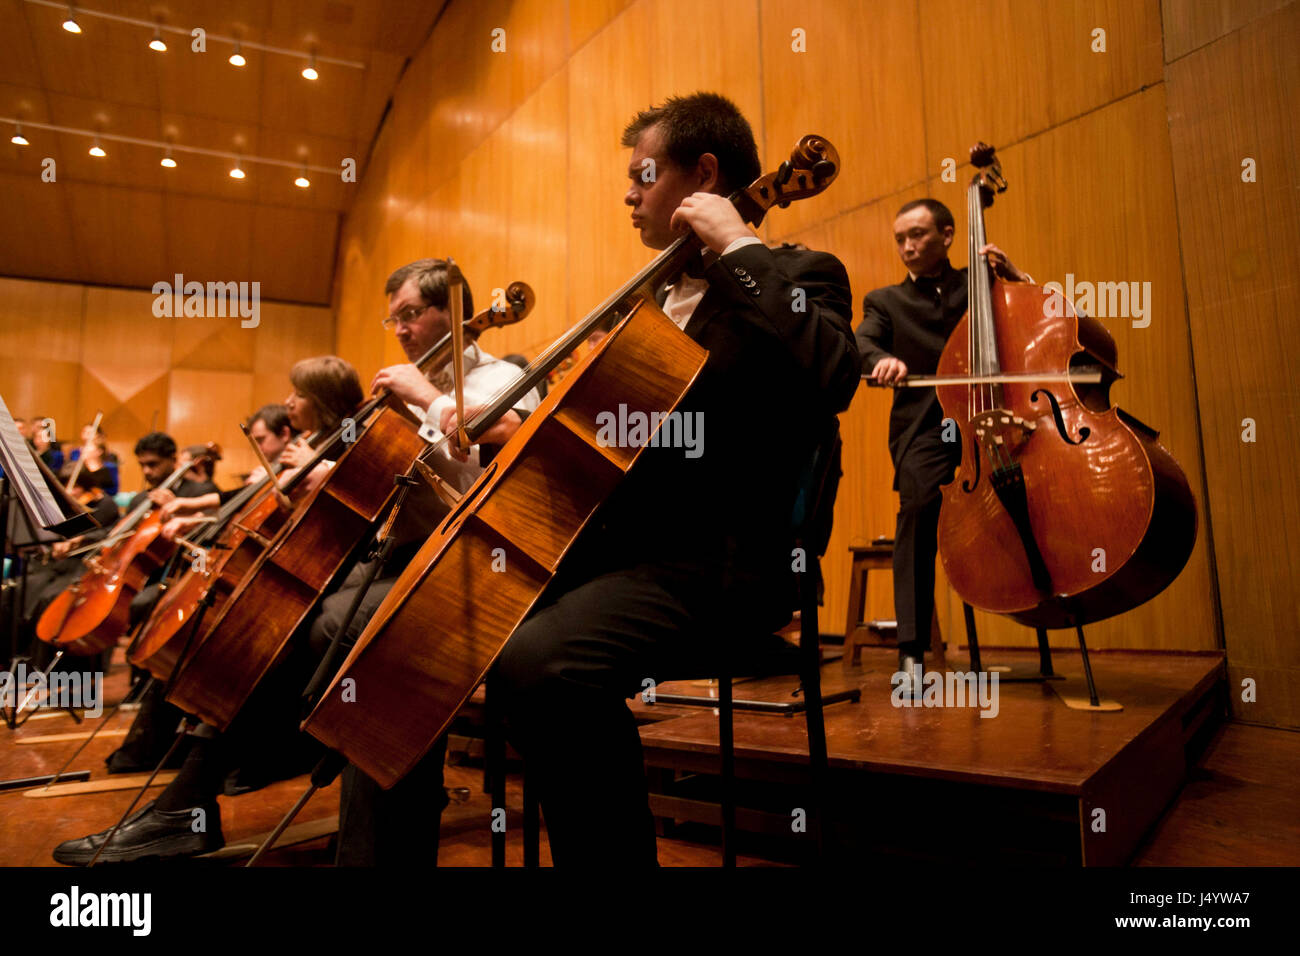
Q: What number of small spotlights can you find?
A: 9